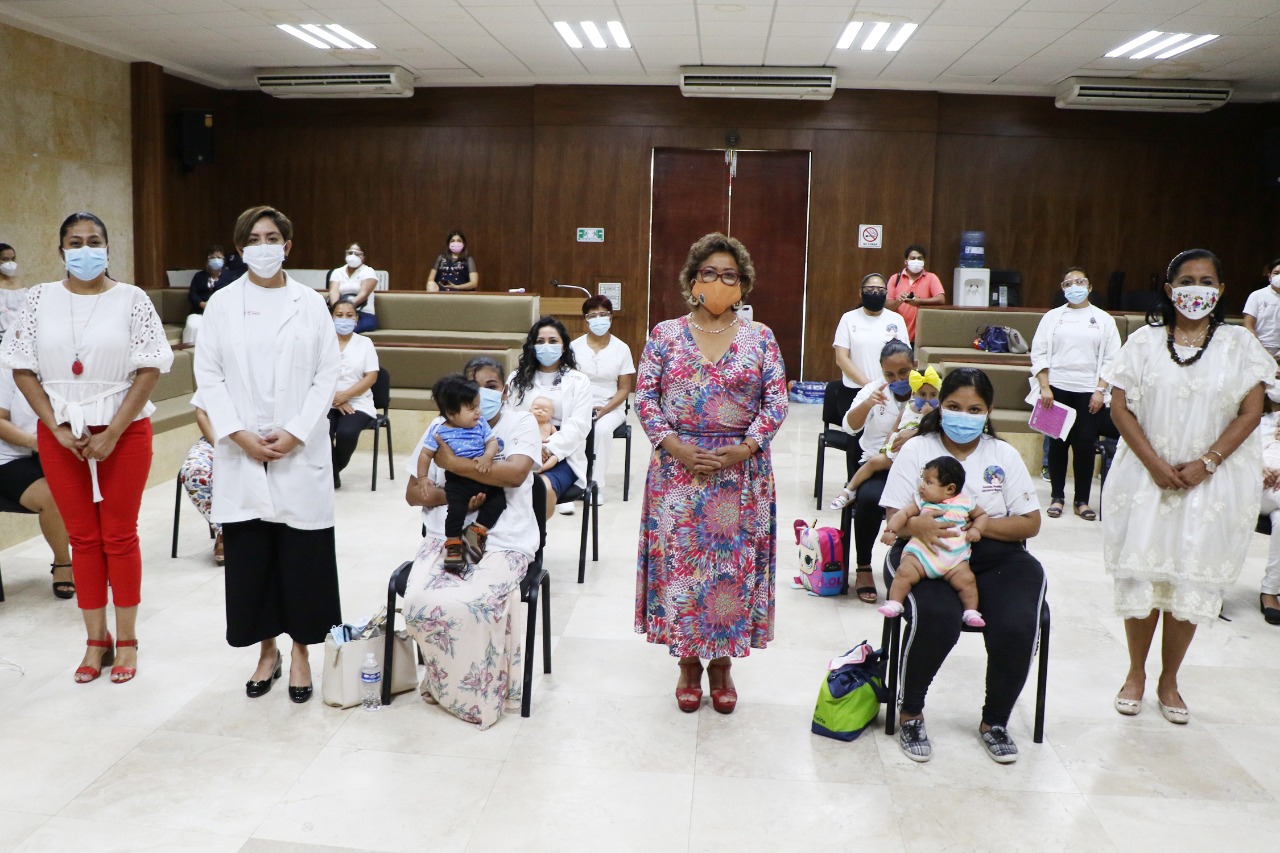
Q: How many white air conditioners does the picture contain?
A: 3